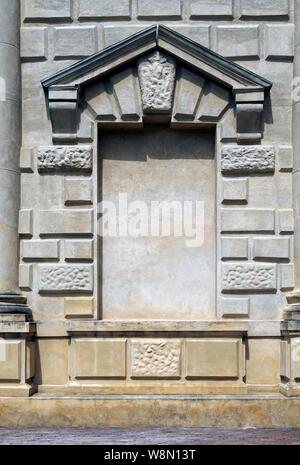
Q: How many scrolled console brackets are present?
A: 2